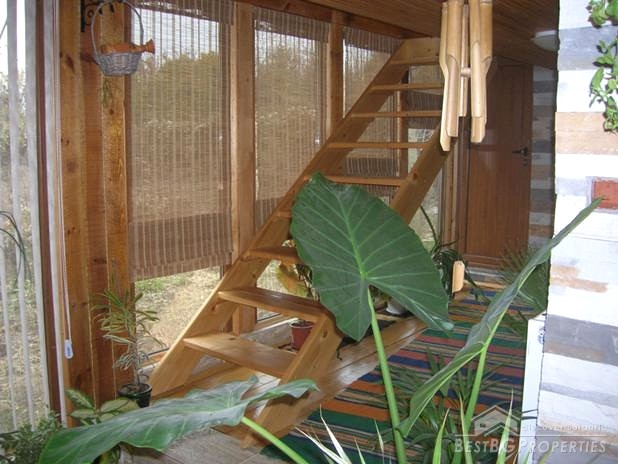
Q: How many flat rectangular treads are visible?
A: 9